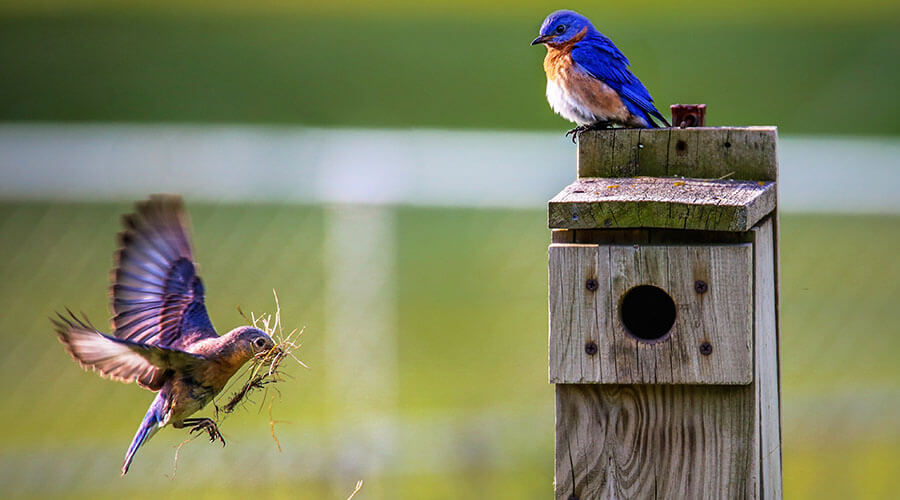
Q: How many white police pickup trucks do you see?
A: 0